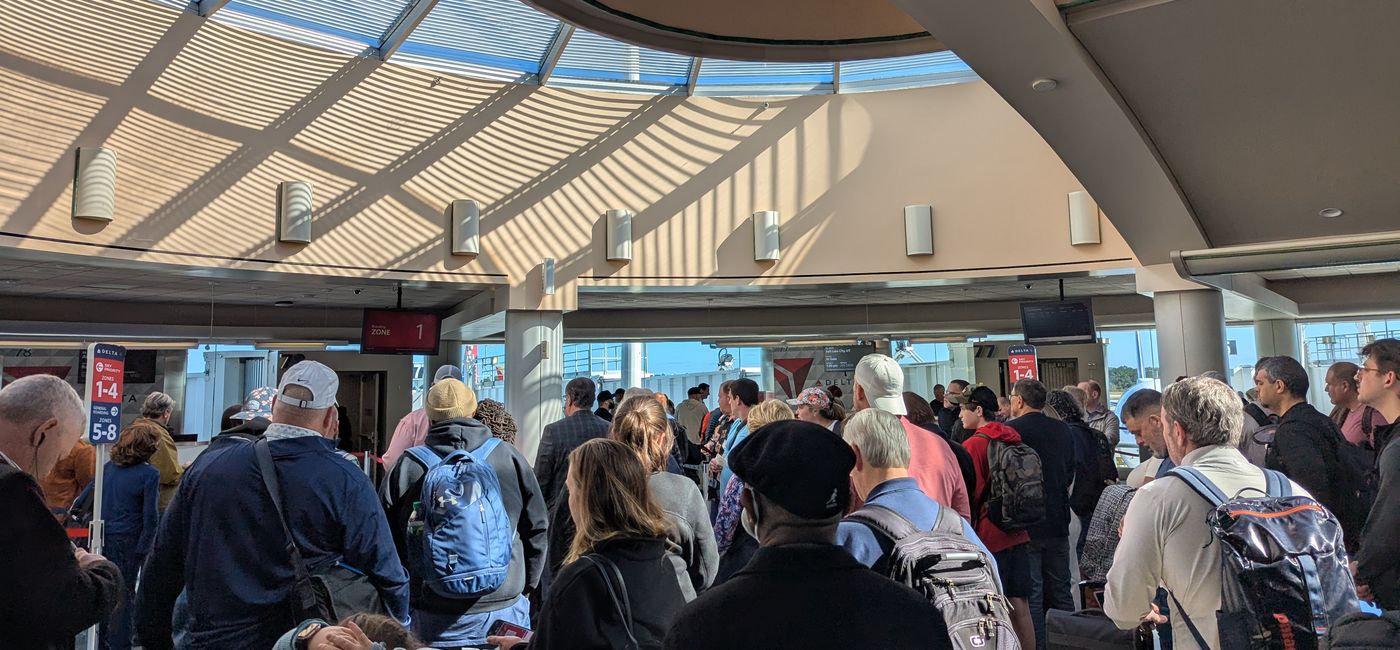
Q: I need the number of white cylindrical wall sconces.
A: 7